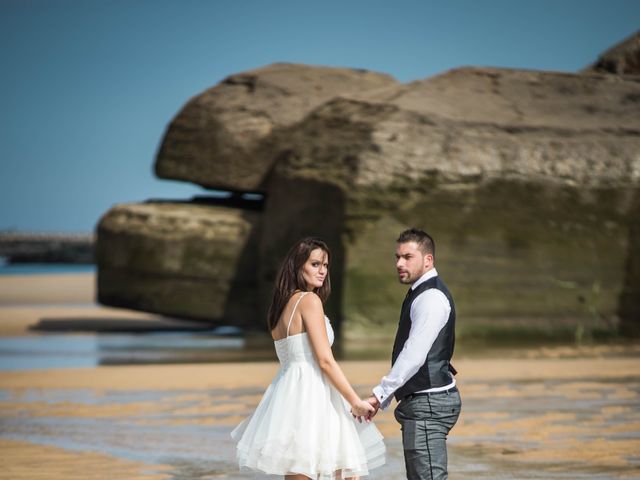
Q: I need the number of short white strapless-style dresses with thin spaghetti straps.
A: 1